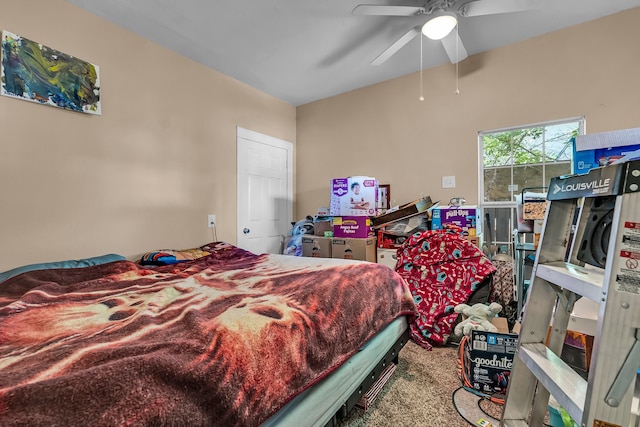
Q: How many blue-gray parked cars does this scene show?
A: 0